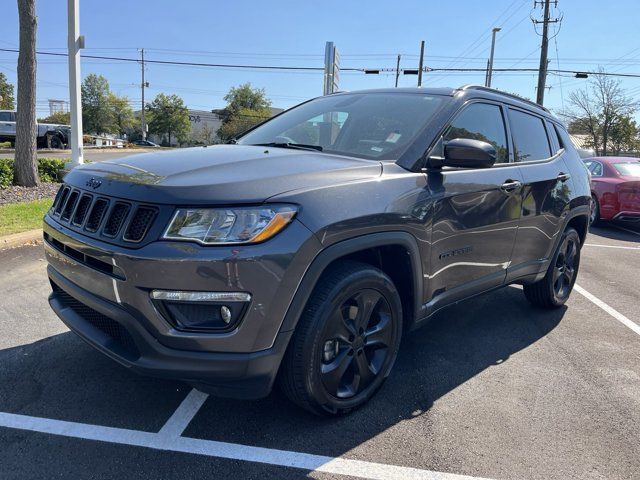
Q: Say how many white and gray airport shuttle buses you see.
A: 0